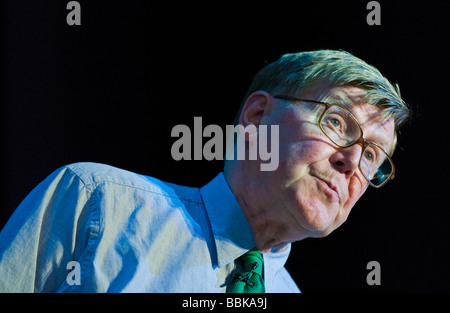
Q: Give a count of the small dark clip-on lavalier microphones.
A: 1